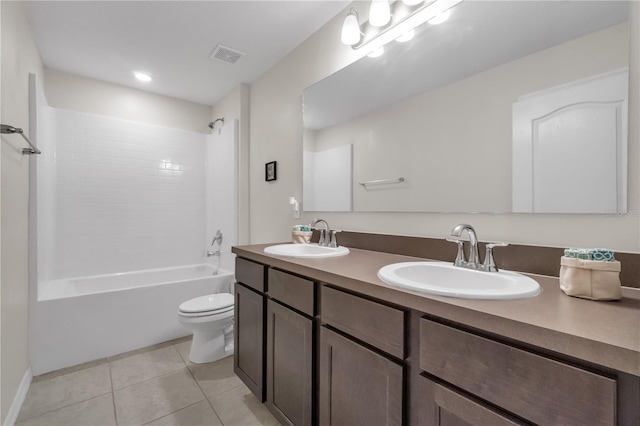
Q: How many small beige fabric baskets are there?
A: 2